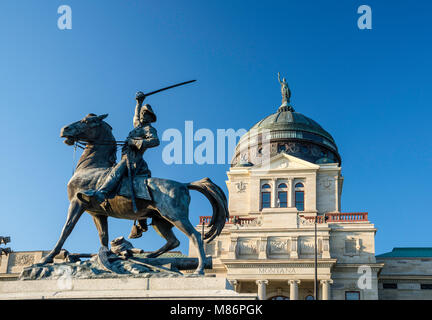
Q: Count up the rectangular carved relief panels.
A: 3